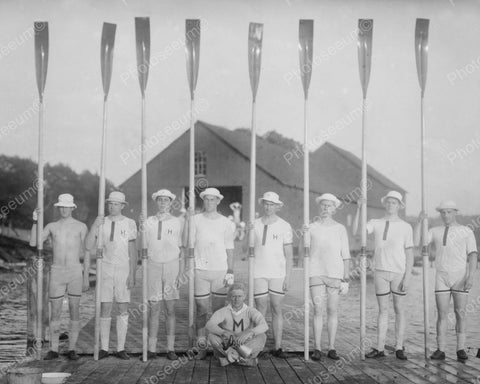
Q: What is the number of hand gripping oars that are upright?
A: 8